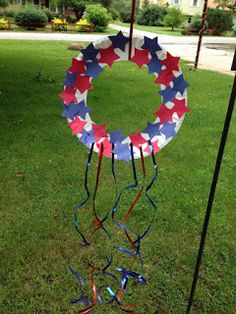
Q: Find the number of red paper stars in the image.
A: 14